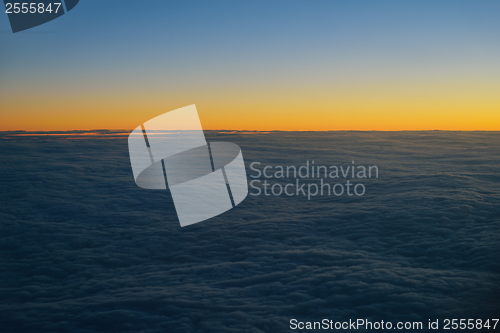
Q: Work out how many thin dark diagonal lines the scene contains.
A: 4